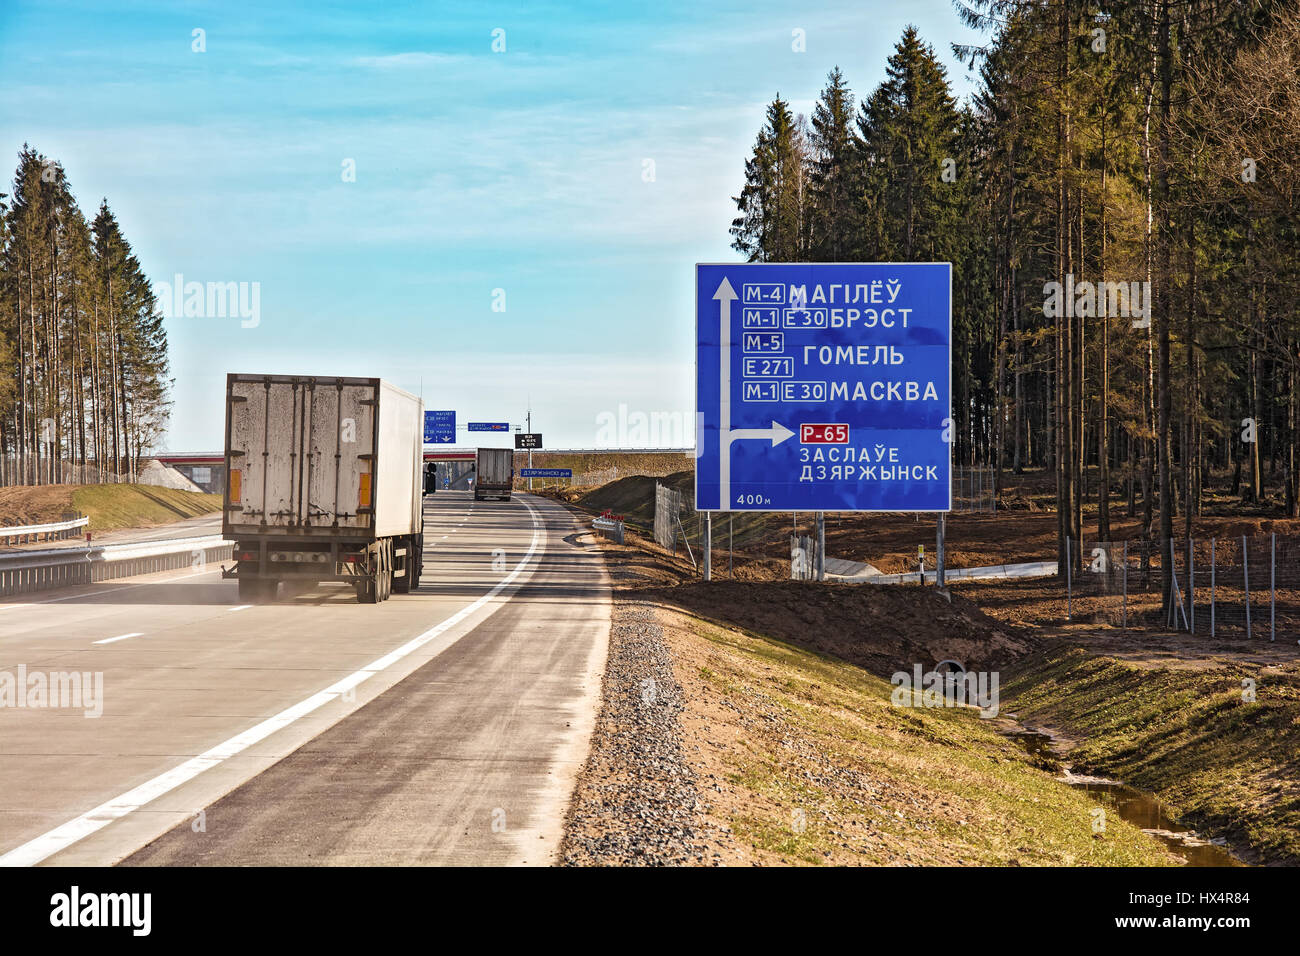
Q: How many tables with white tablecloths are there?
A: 0